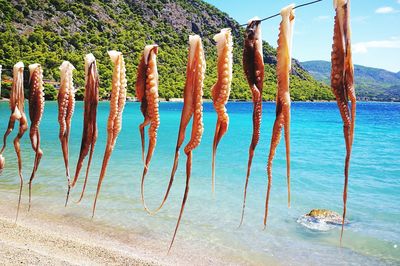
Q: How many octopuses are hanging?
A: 11